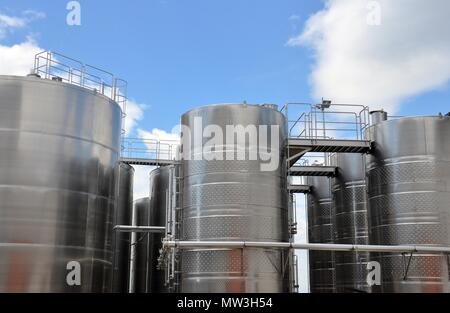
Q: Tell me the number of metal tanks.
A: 8